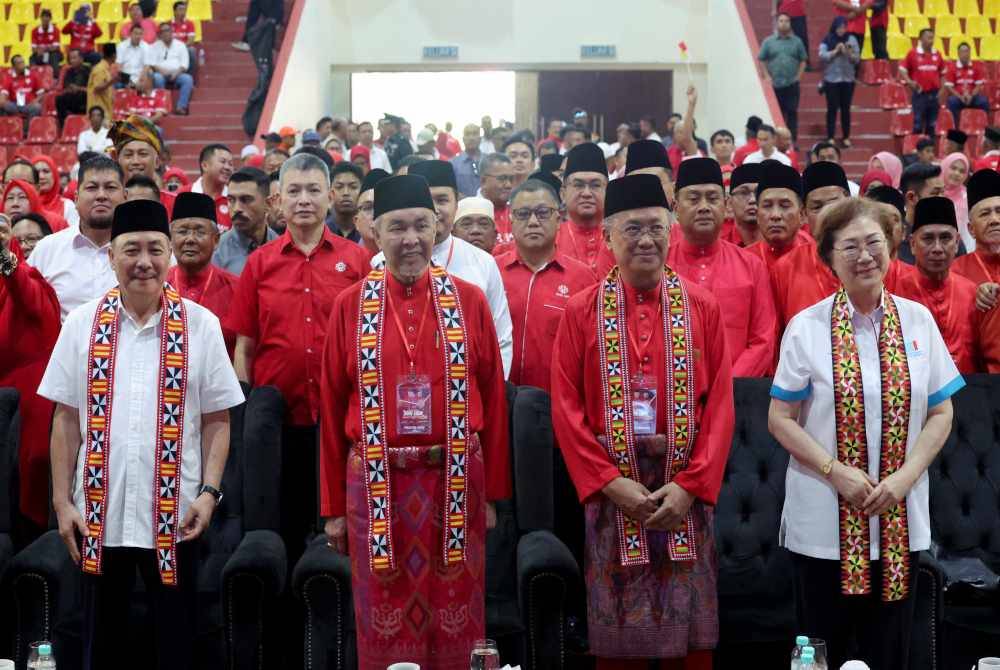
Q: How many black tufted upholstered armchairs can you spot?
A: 5